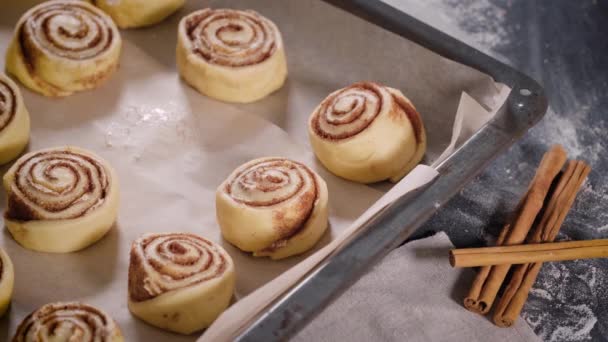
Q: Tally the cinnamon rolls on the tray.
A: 10